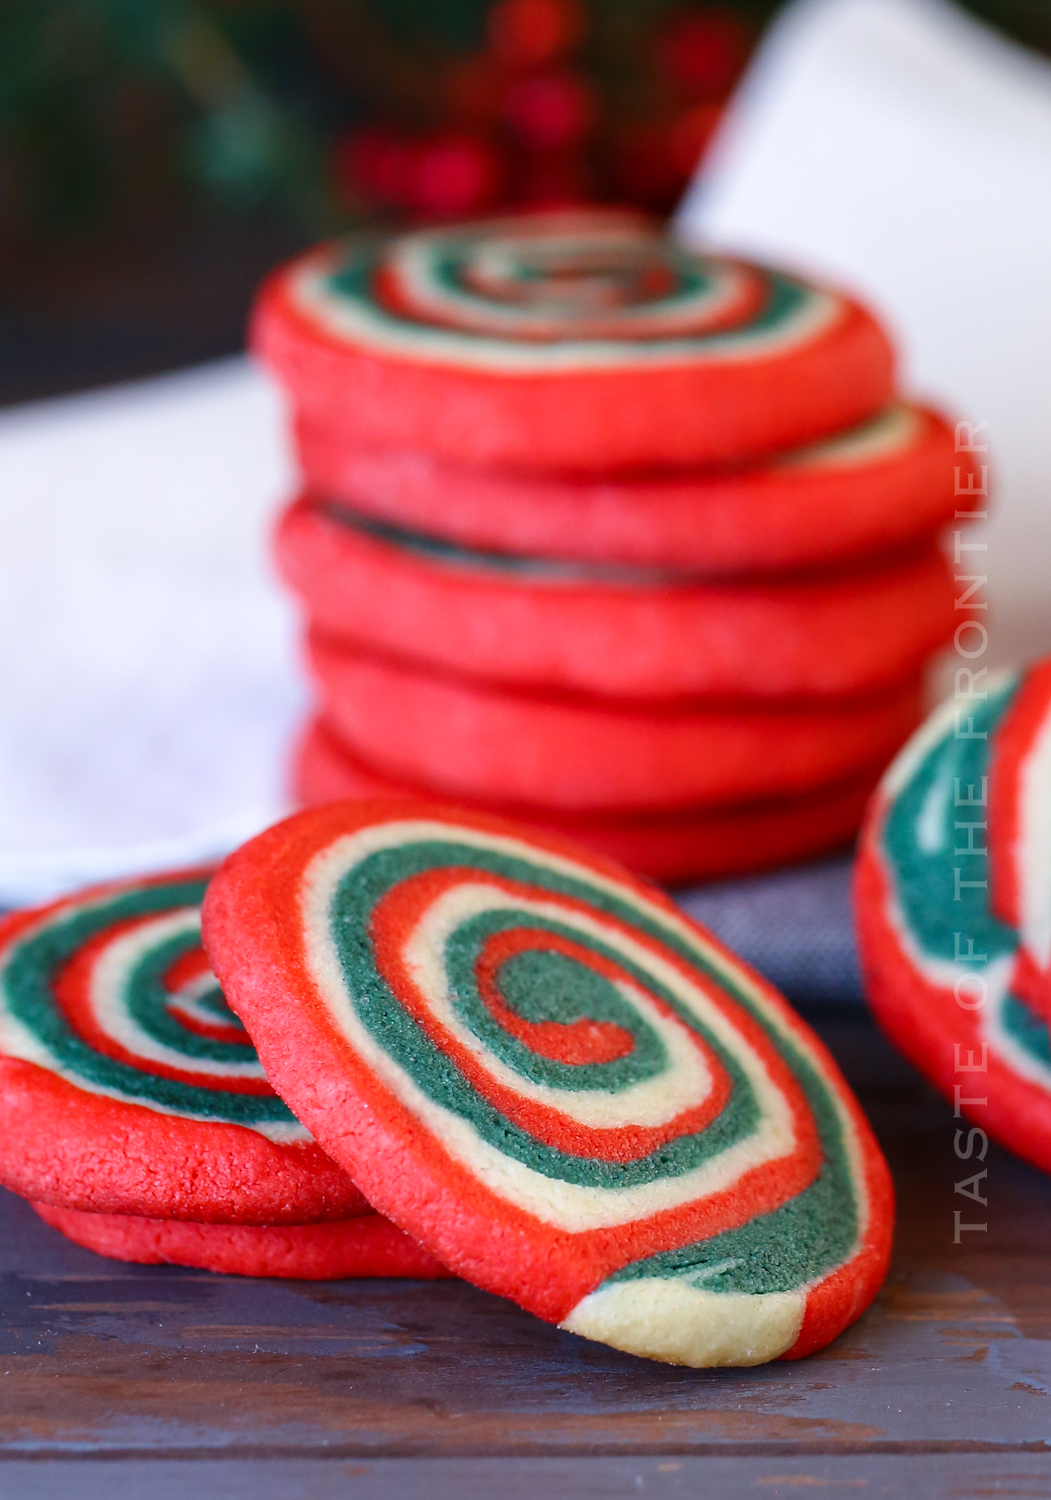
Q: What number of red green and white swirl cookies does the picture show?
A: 9